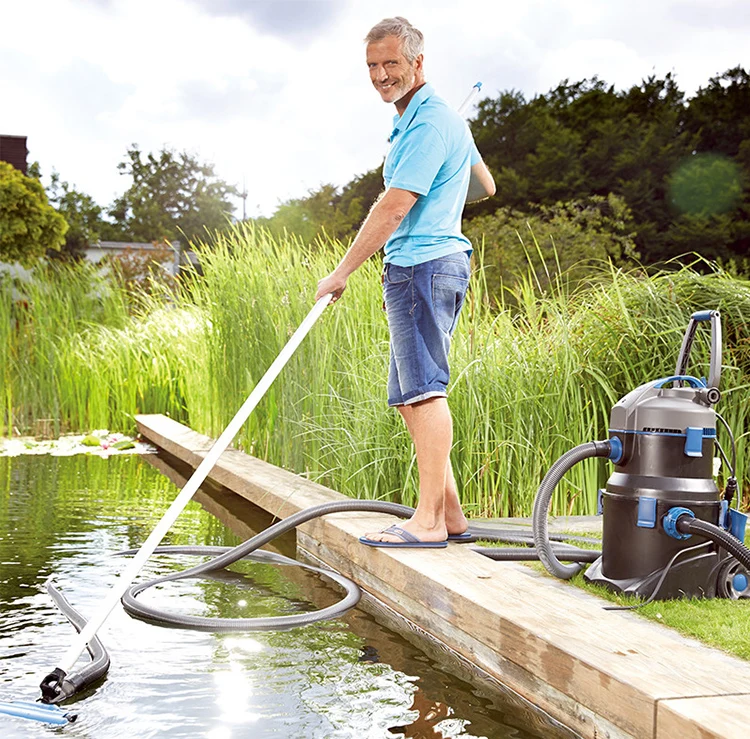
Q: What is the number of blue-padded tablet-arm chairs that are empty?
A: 0